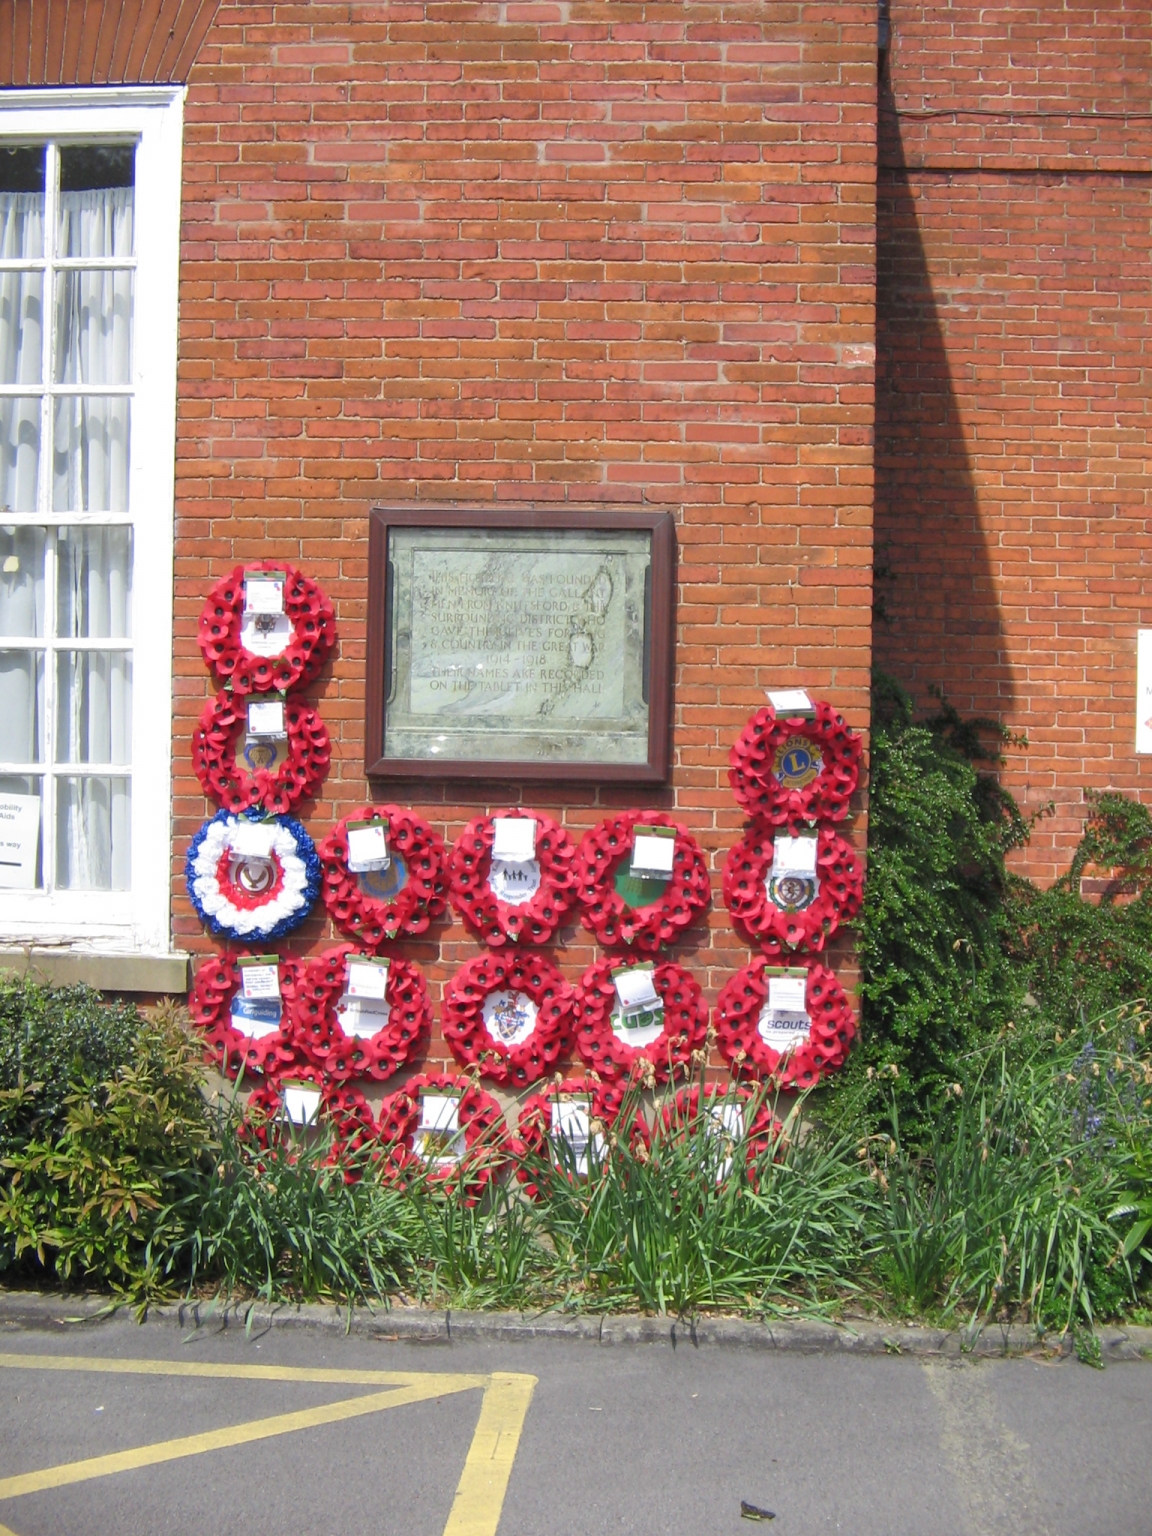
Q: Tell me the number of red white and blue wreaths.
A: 1